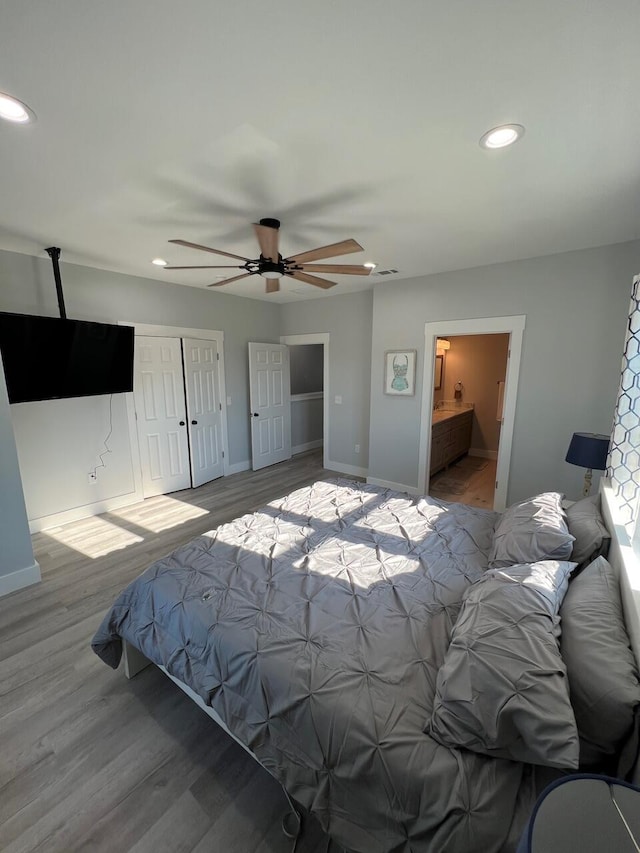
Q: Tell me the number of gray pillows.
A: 4